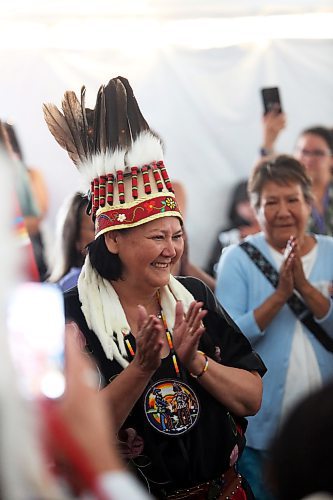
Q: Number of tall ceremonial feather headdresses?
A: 1